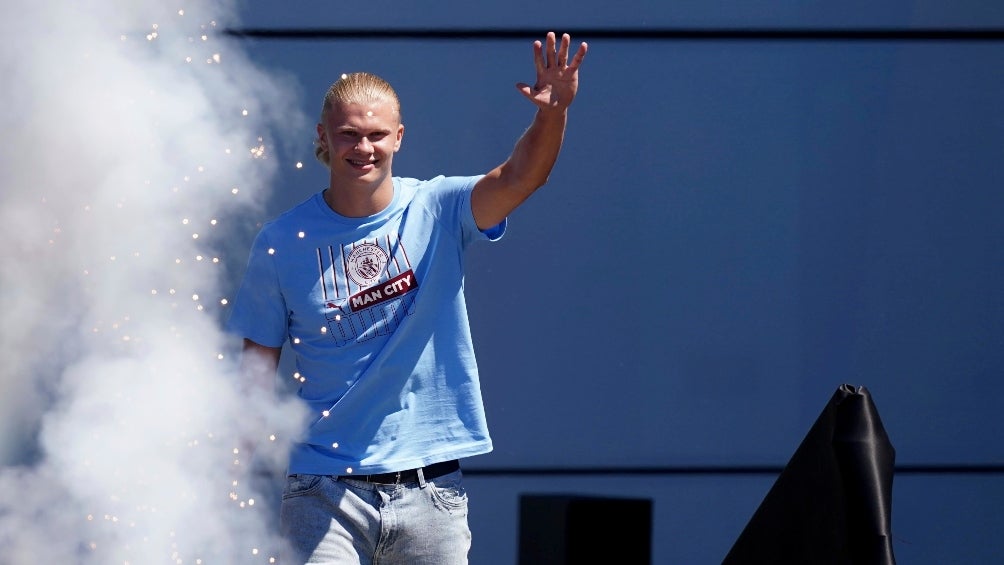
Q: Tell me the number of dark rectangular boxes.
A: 1